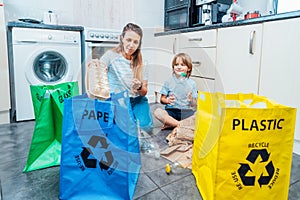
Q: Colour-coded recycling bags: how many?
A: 3